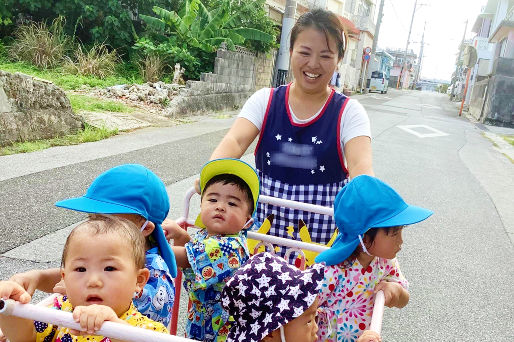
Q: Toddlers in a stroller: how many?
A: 5